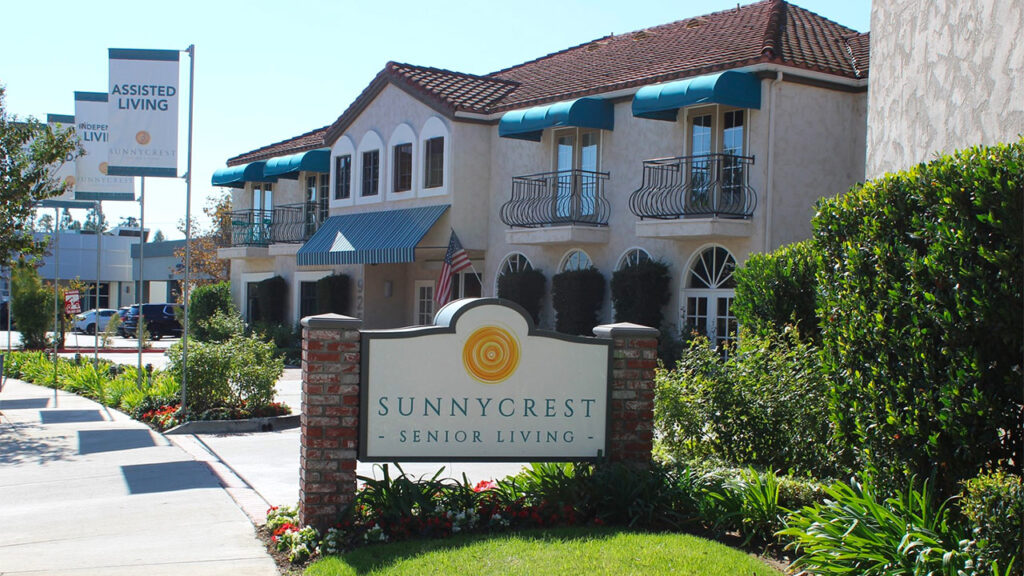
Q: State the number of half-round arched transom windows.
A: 4